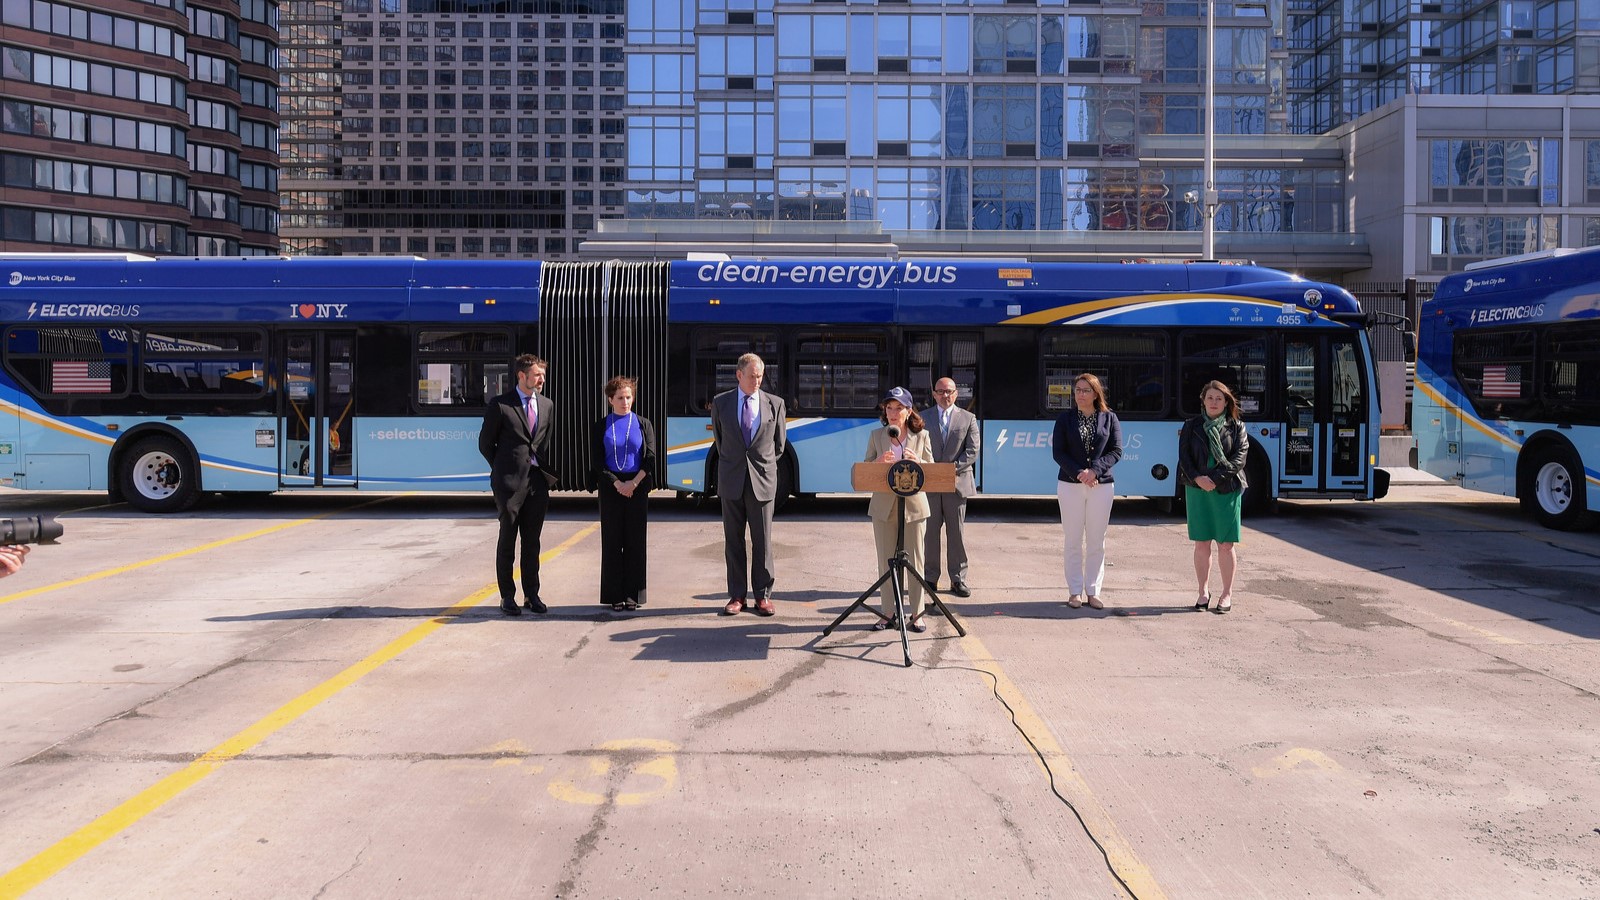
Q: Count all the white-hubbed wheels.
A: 2